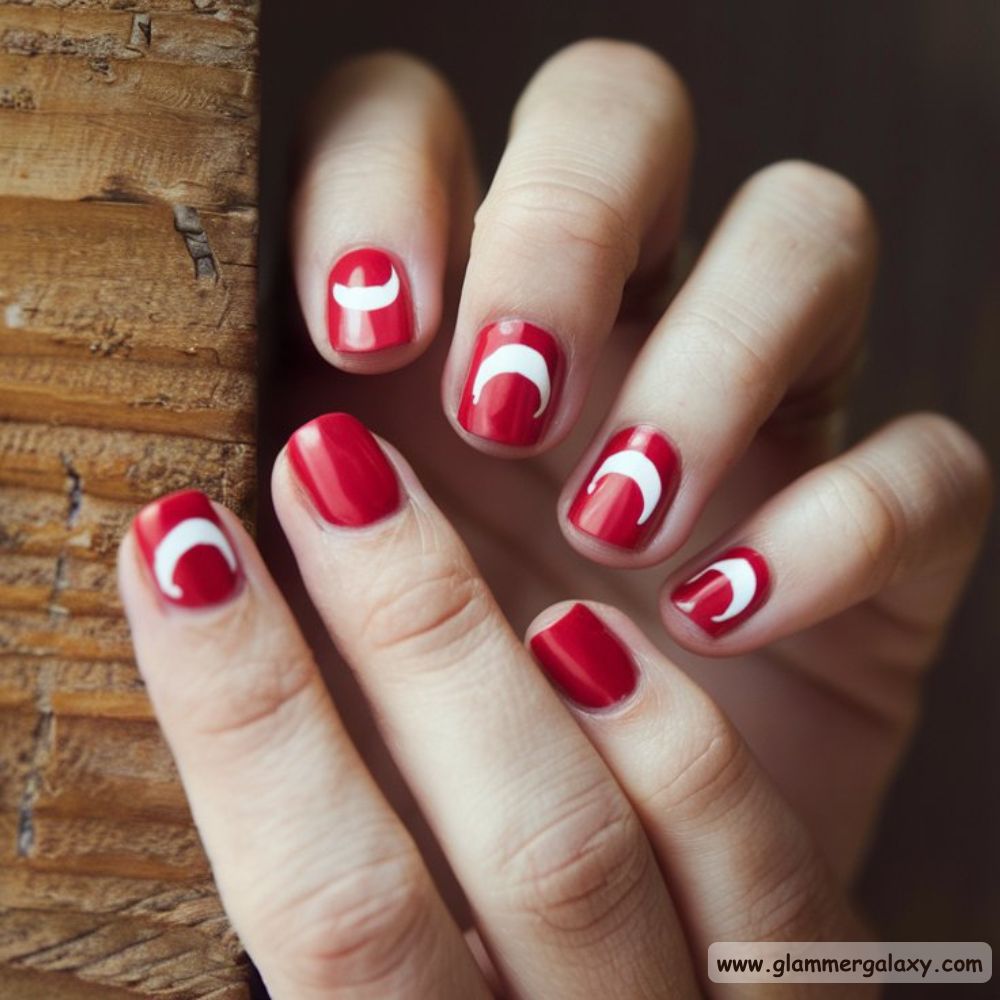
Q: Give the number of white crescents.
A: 5